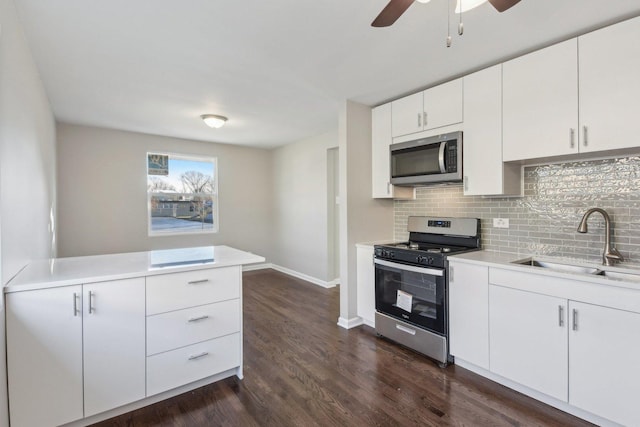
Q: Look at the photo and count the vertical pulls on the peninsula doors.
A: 2